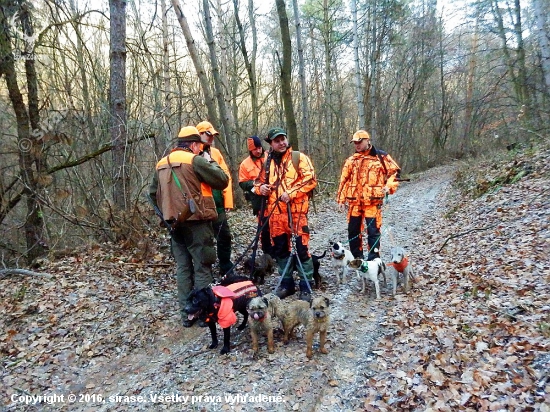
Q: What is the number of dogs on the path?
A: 8